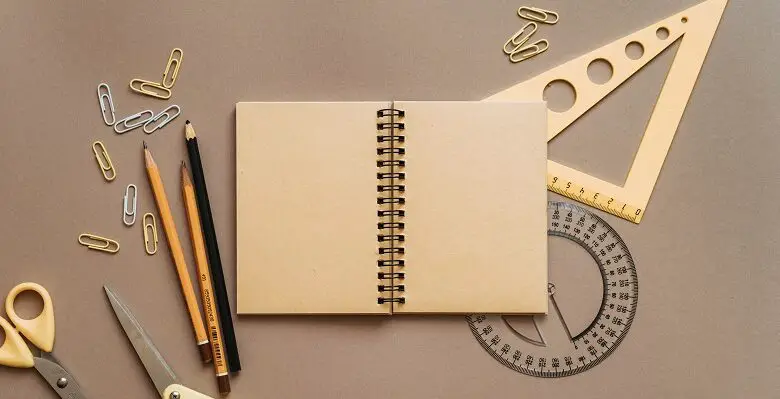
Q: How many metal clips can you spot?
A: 12